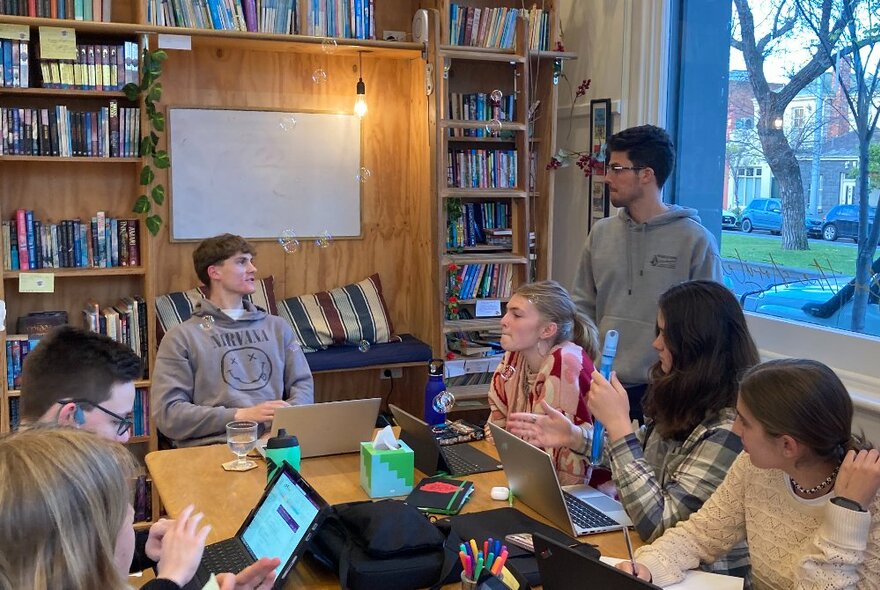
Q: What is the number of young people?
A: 7